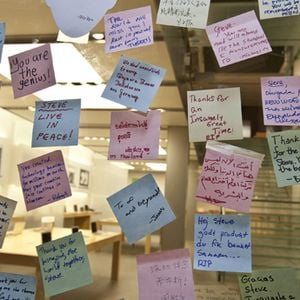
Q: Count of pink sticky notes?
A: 8